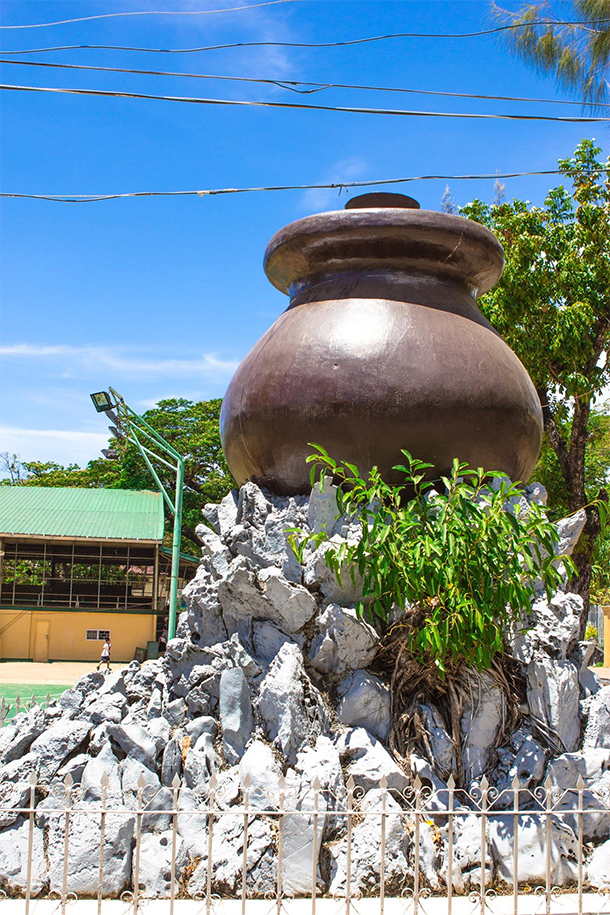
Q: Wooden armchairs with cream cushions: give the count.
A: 0